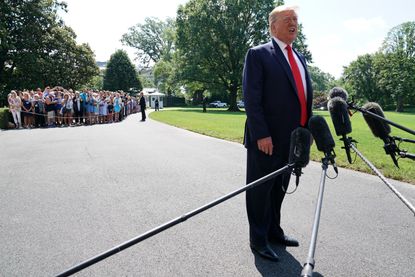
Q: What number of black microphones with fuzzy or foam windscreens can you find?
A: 5